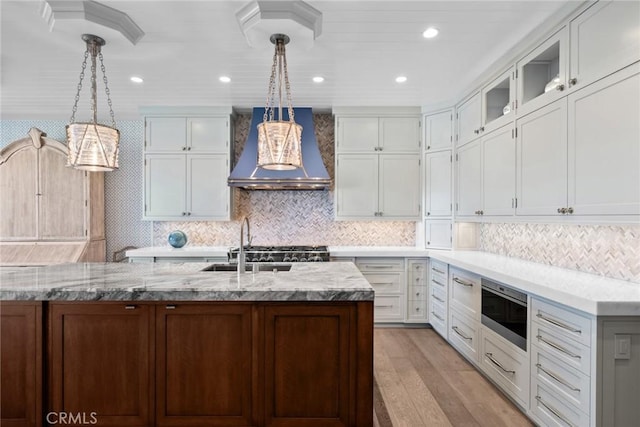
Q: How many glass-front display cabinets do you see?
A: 2